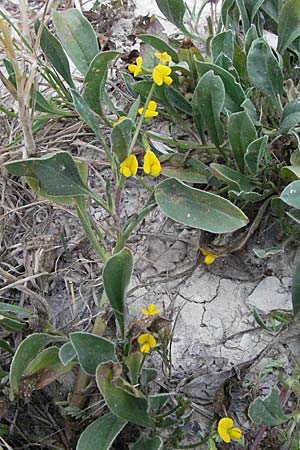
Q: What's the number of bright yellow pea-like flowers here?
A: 11